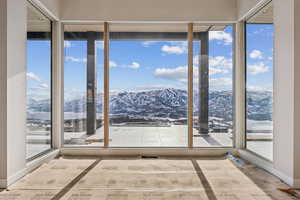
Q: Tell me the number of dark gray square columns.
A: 2